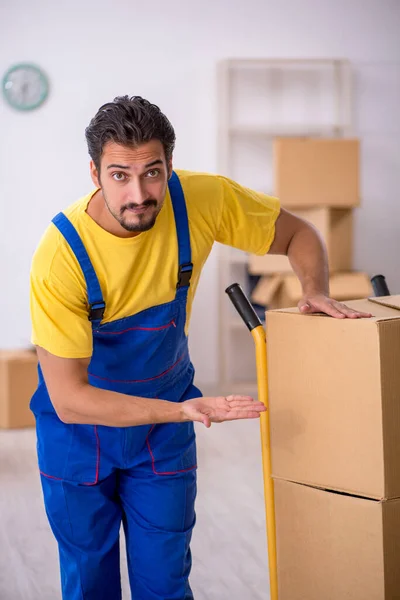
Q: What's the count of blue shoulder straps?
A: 2